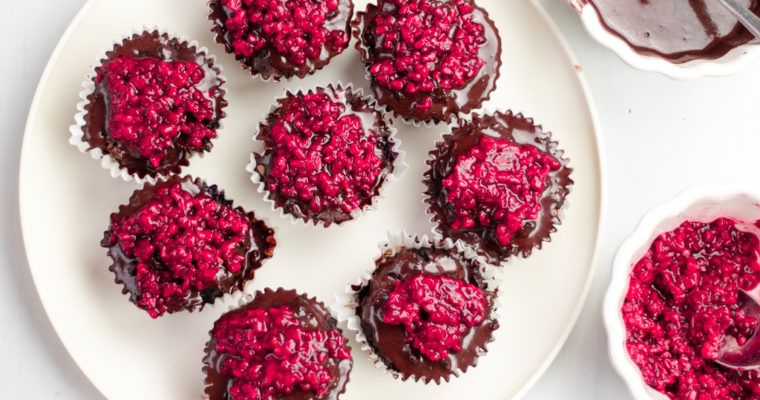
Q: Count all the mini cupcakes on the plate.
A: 8